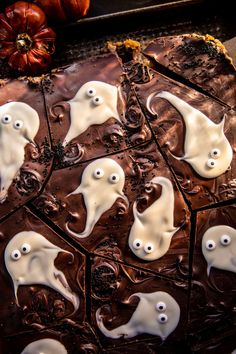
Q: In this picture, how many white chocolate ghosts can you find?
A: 9